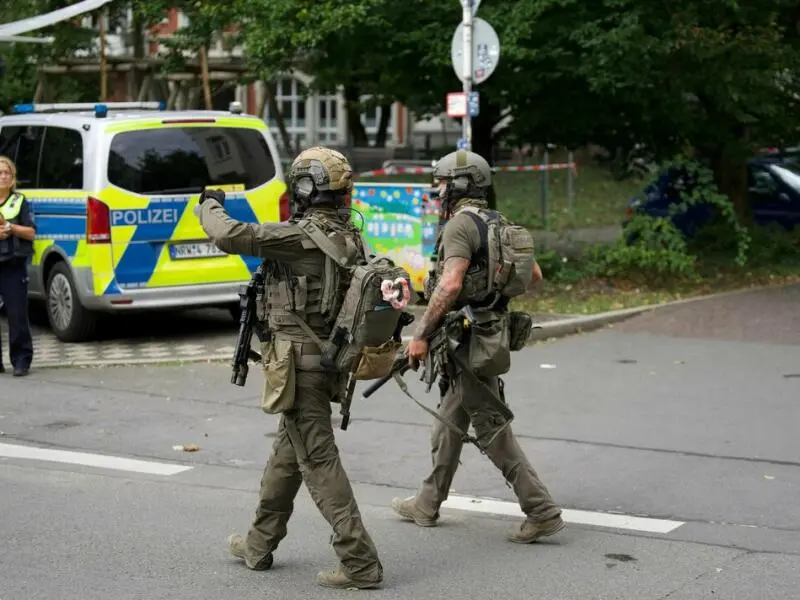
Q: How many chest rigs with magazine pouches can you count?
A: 2